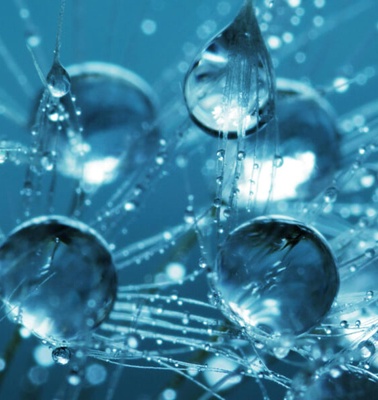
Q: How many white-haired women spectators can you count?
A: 0